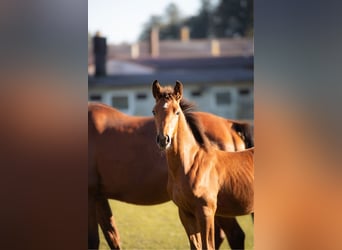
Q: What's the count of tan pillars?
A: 4